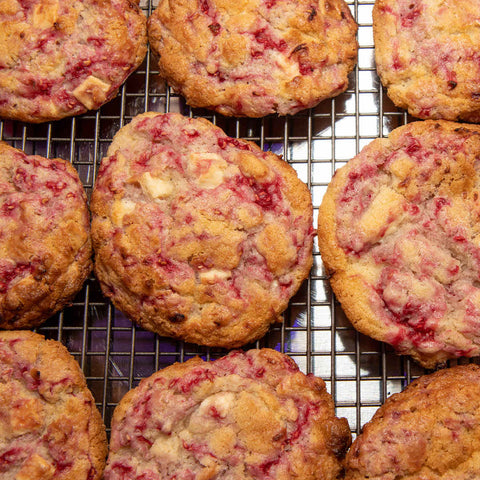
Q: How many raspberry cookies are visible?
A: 9